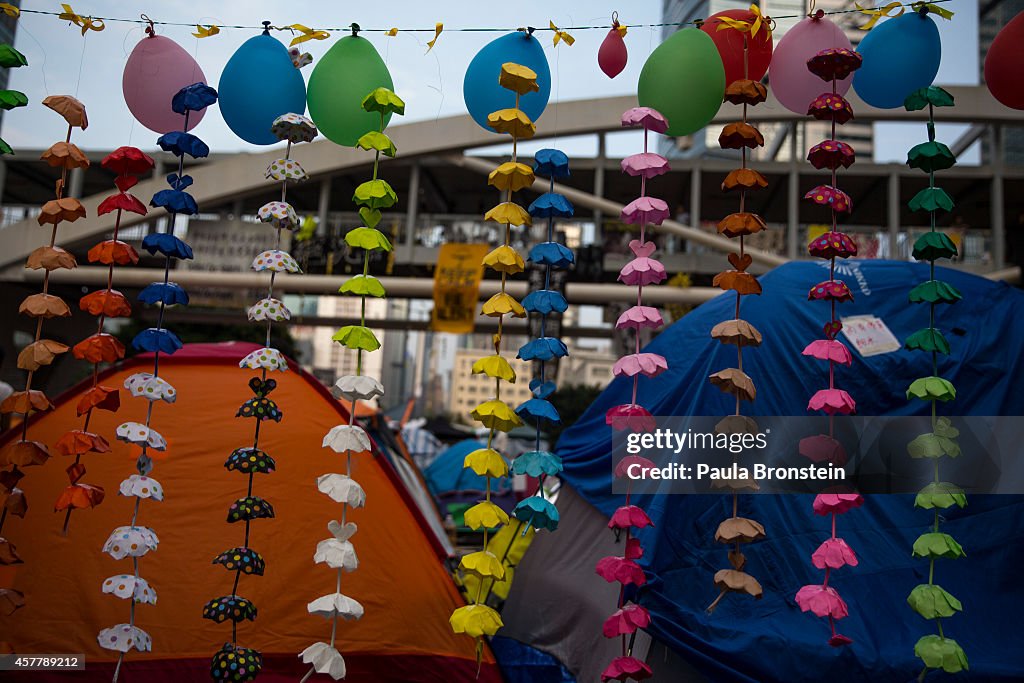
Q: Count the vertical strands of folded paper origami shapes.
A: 12